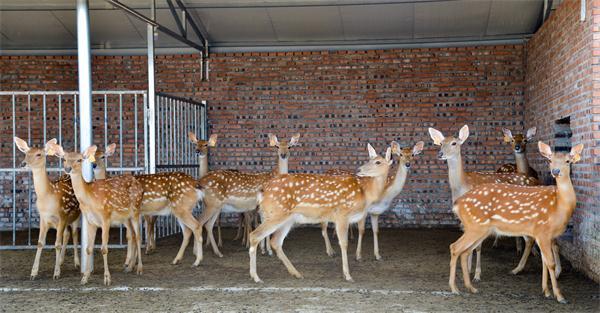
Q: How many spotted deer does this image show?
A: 10